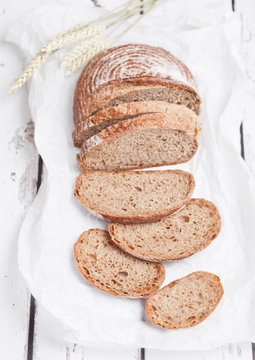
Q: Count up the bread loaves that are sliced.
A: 1